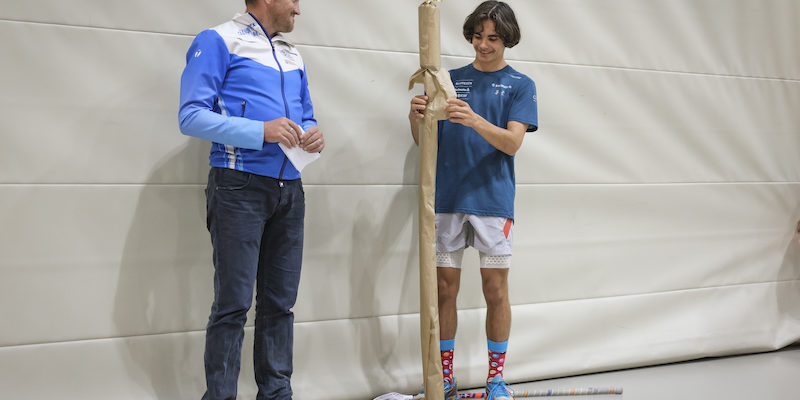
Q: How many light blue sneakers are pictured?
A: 2